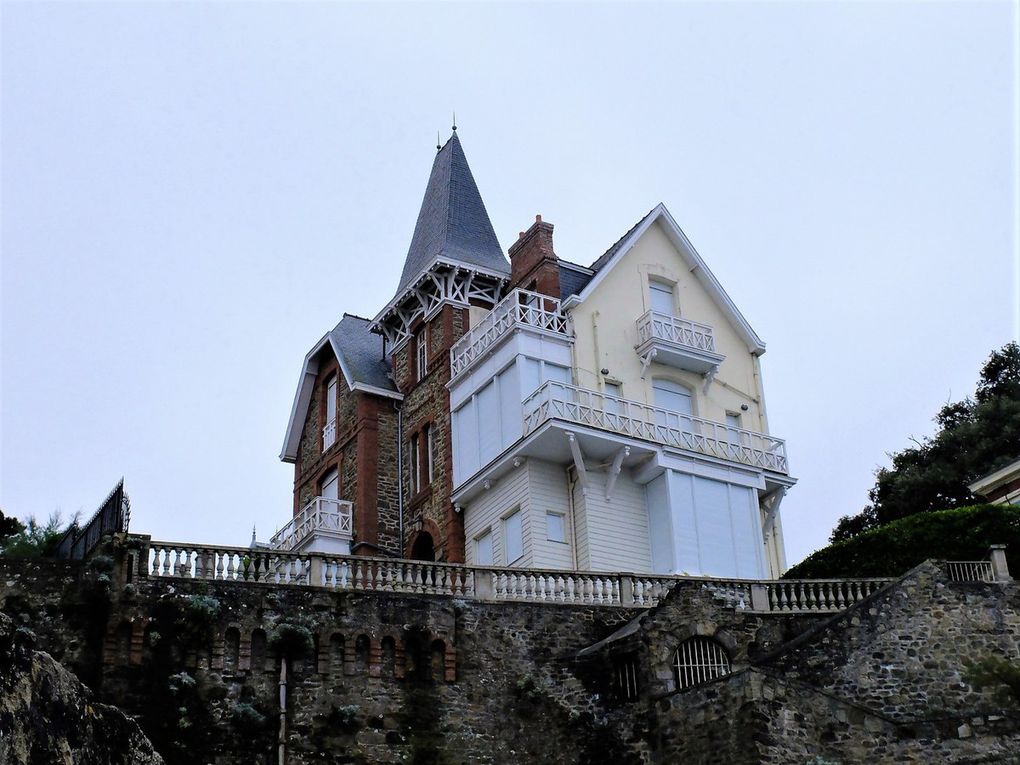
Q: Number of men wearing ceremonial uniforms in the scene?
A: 0